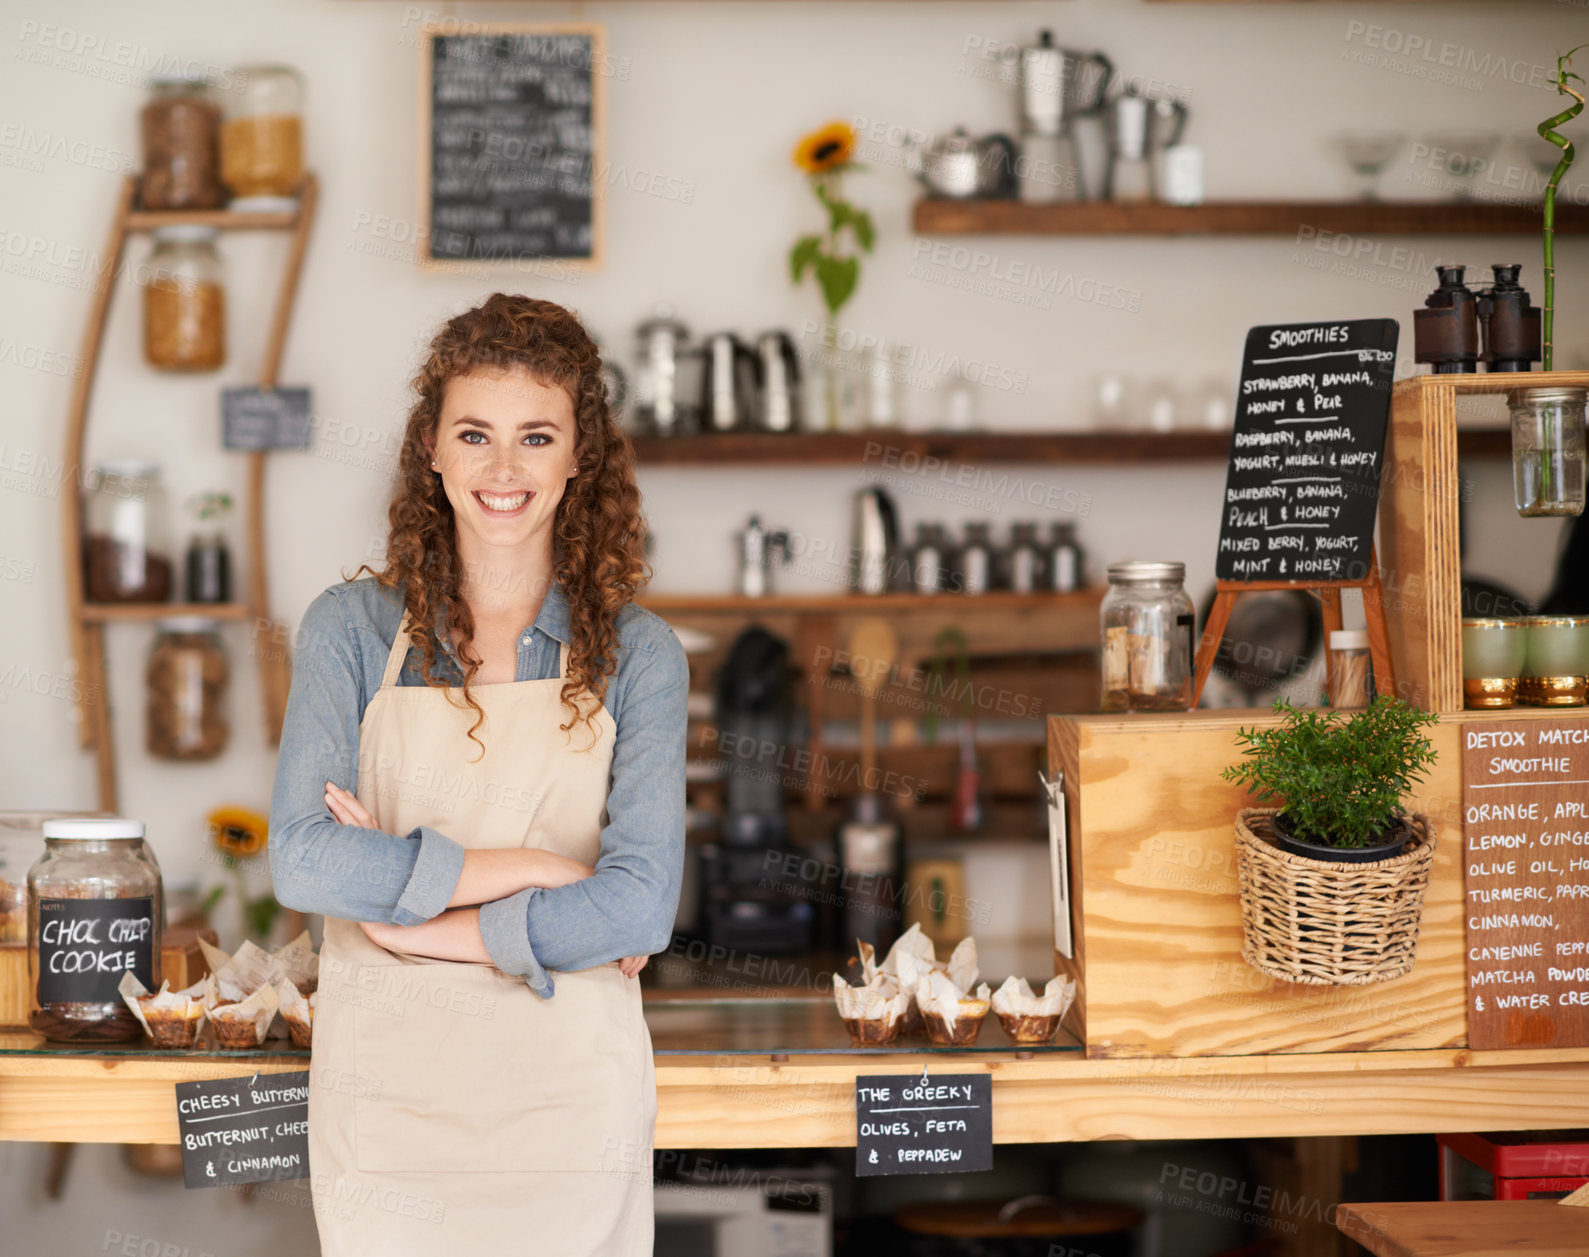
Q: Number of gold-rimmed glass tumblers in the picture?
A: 2